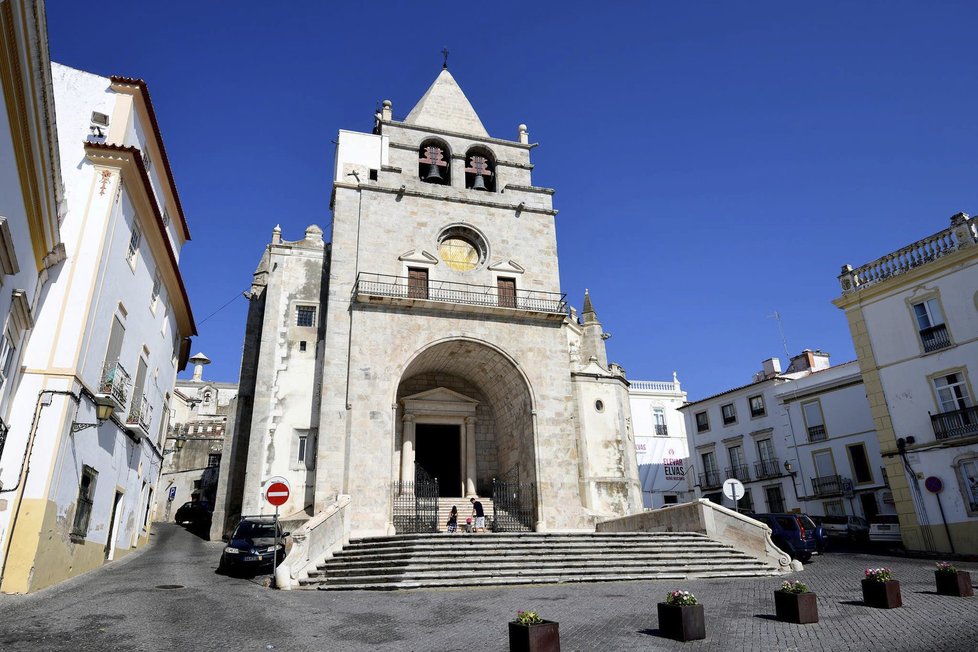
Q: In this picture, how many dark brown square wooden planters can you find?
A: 5